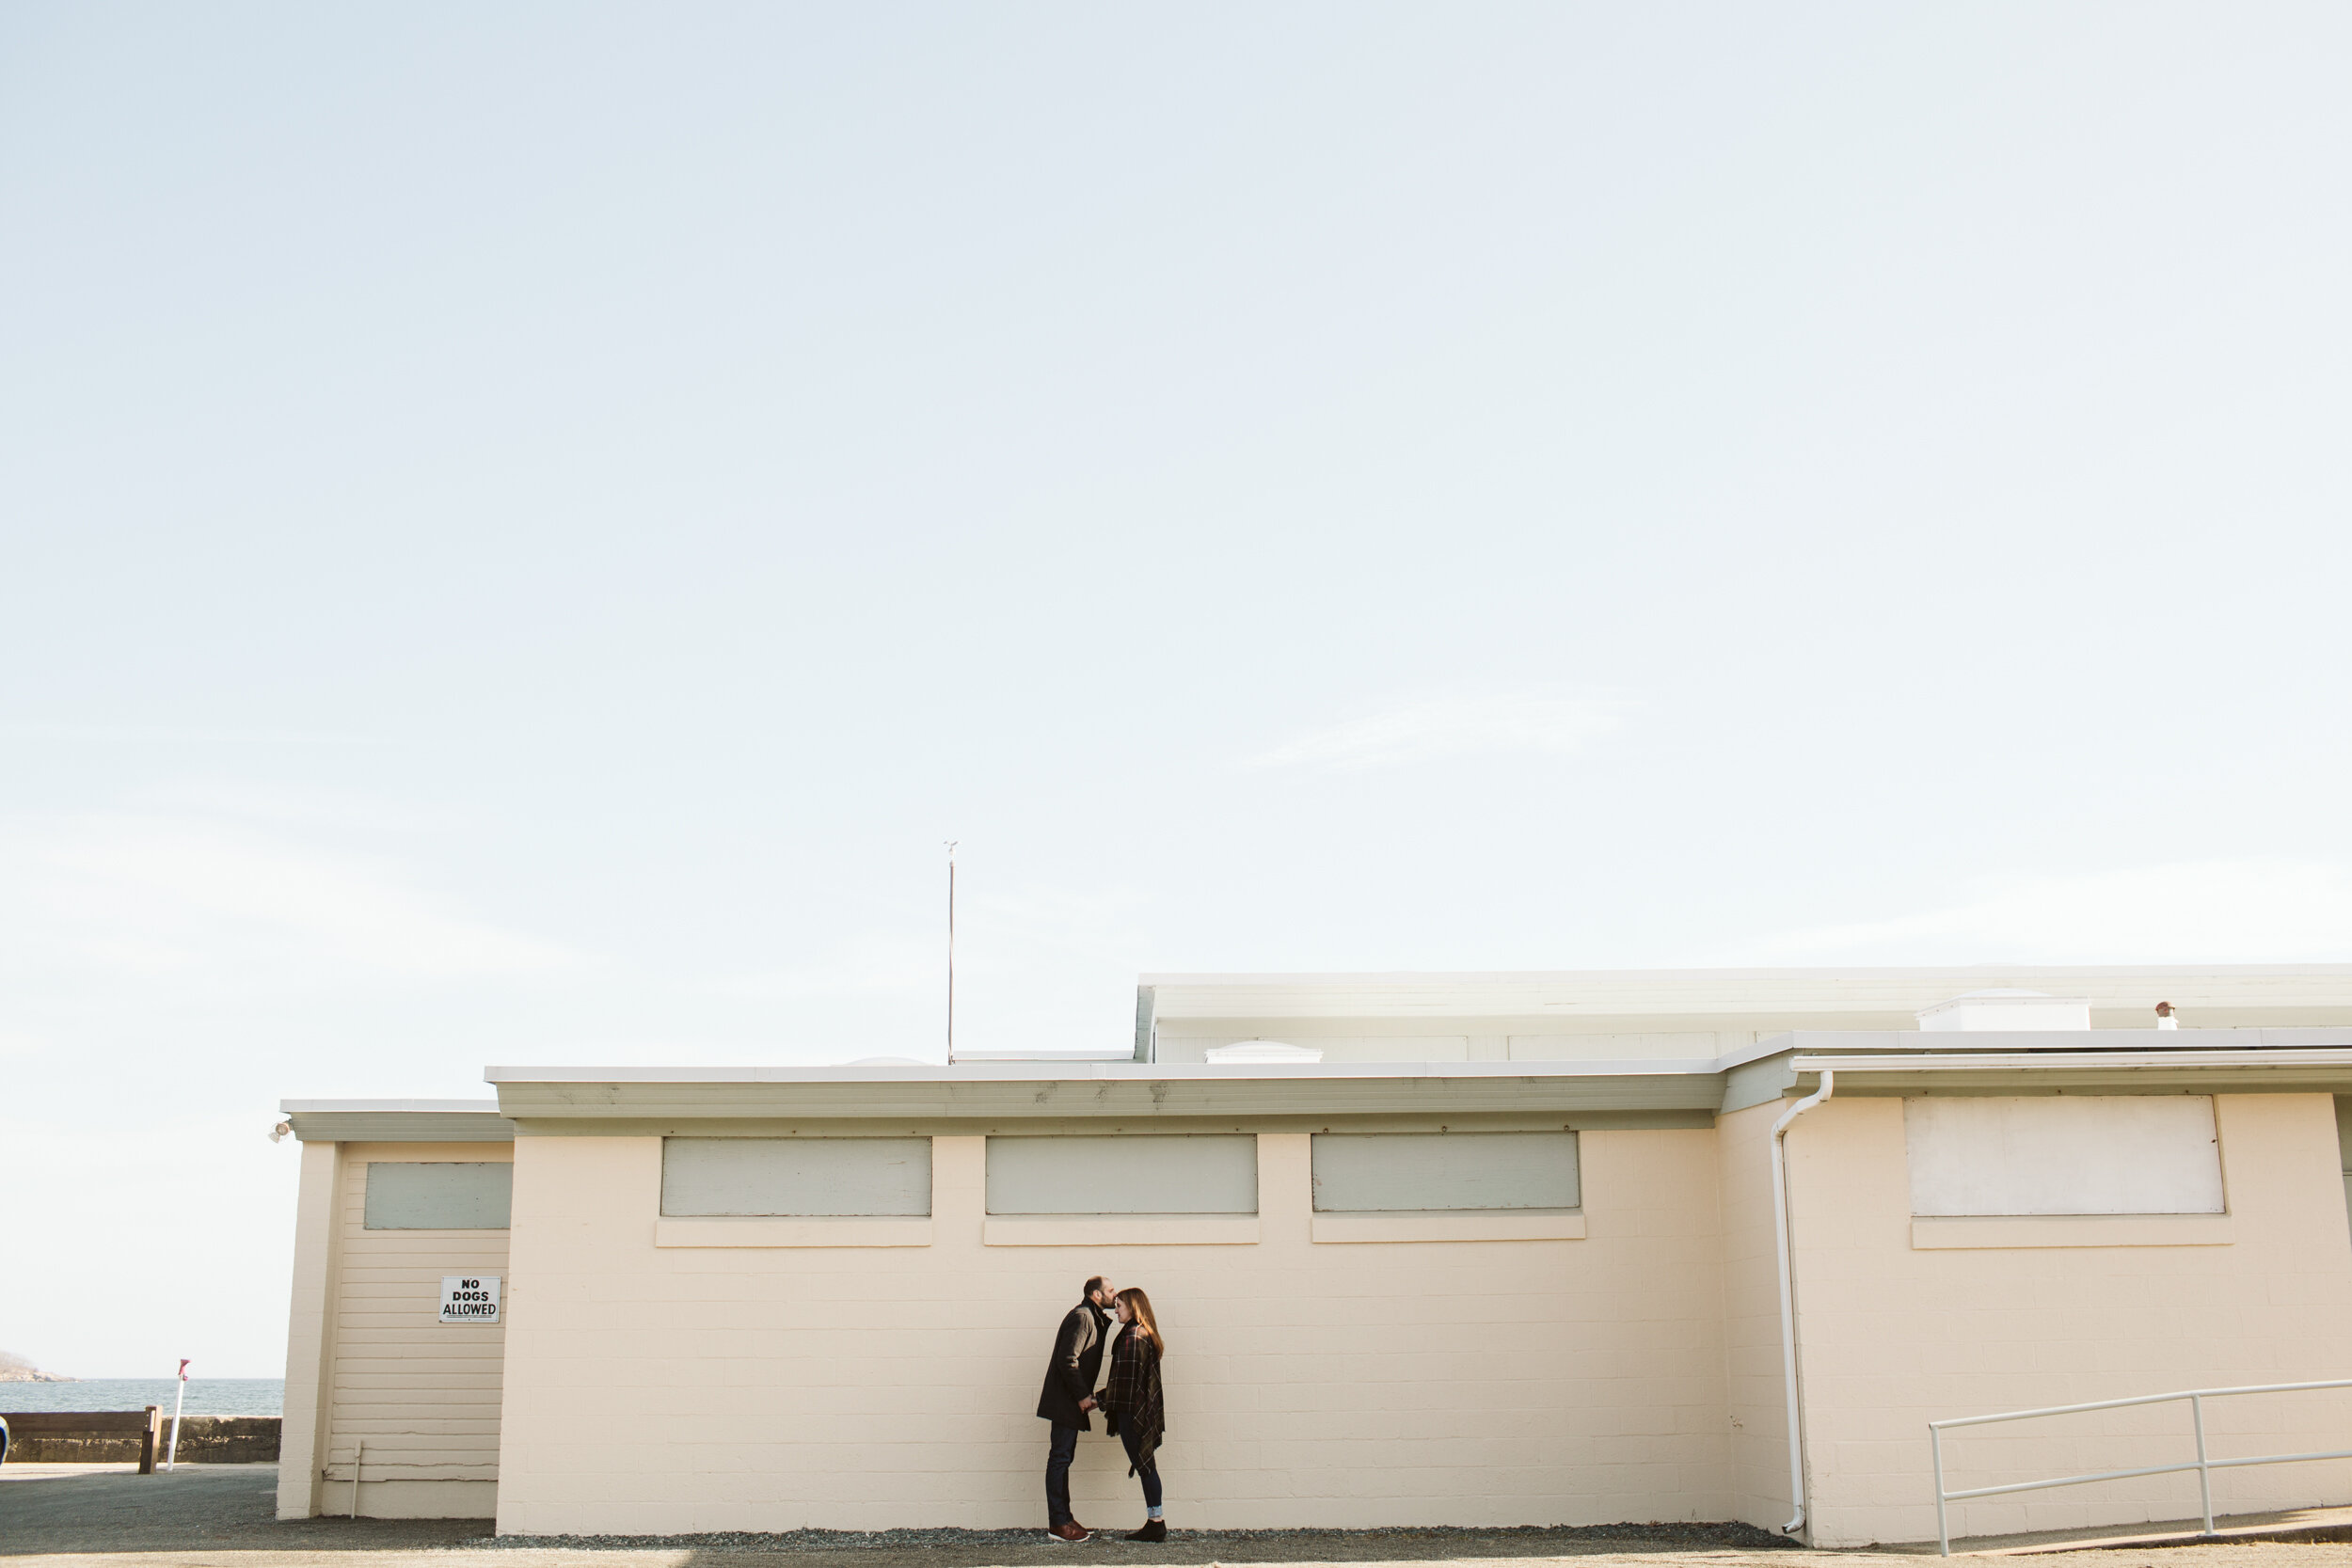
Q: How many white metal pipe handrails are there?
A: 1